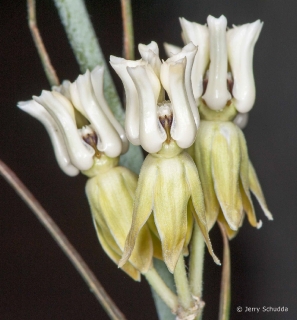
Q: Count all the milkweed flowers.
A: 3